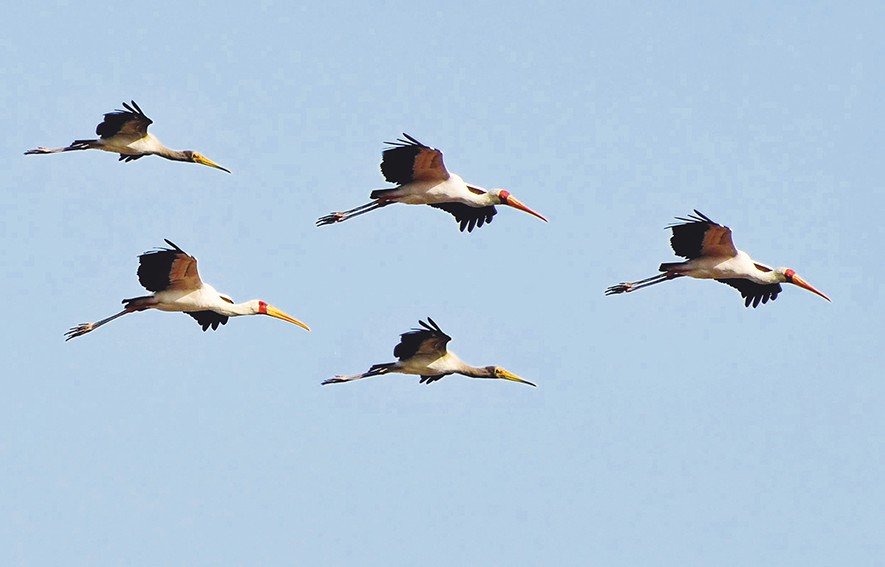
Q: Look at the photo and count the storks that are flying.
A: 5